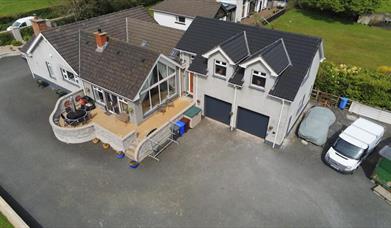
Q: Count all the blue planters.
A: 2